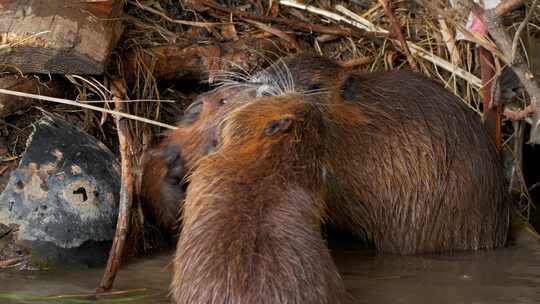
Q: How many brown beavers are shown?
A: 3